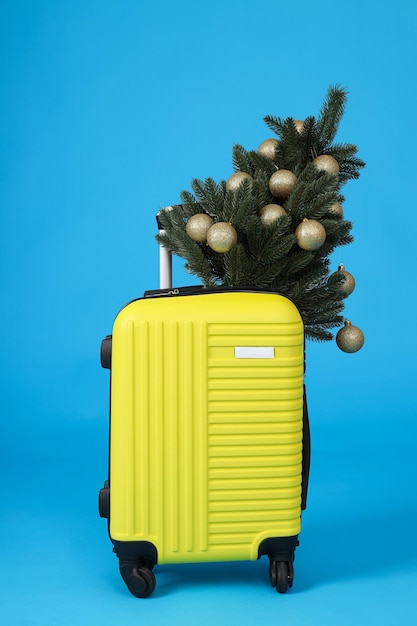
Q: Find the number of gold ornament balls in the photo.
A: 12